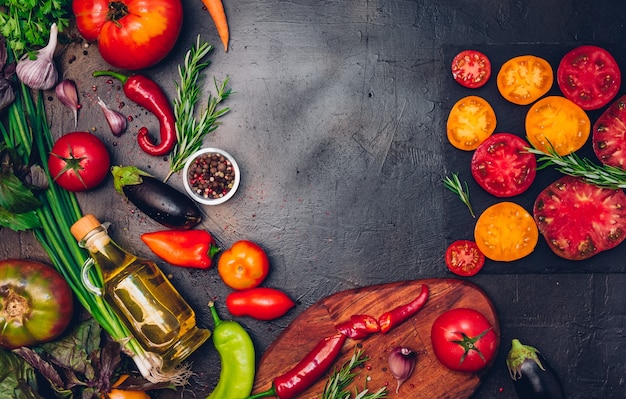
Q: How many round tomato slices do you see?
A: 10